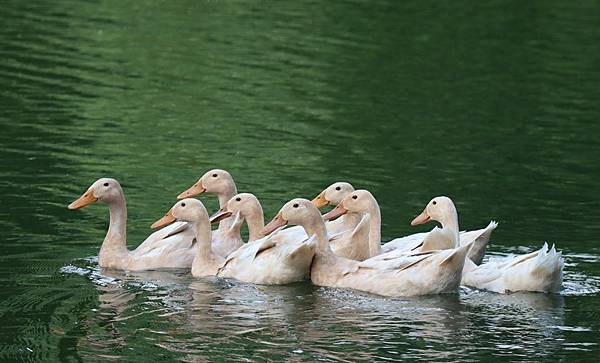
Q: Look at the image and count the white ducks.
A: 8